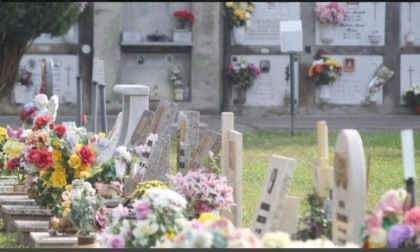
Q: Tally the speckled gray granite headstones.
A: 4